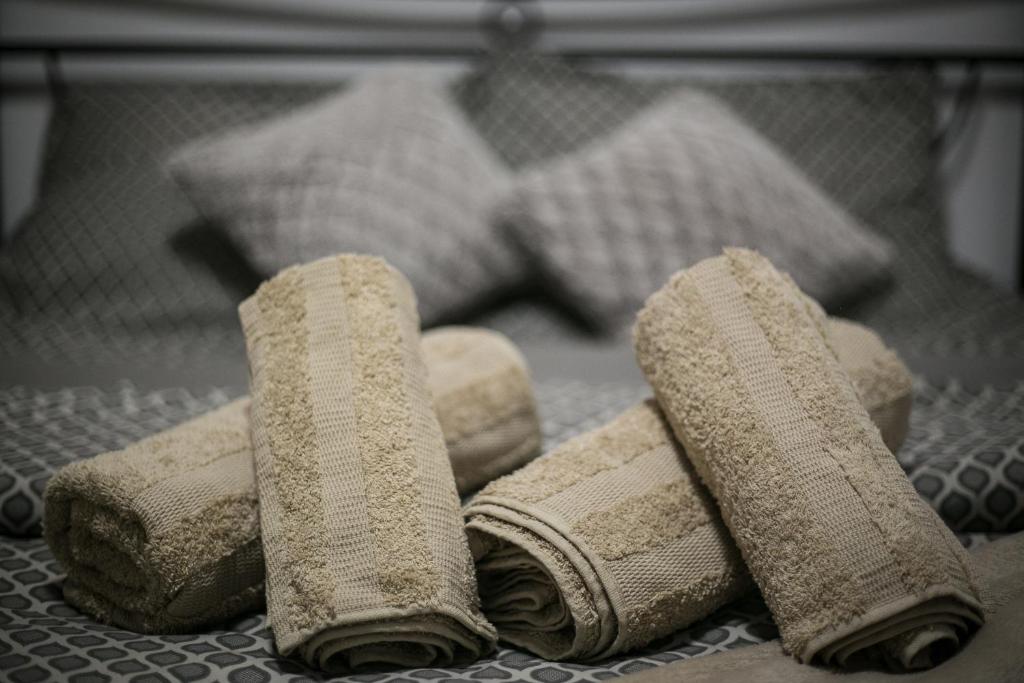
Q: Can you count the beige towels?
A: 4